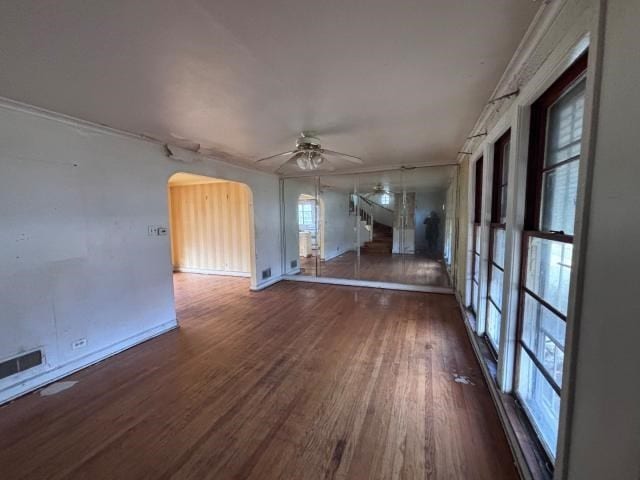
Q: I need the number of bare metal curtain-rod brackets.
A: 3